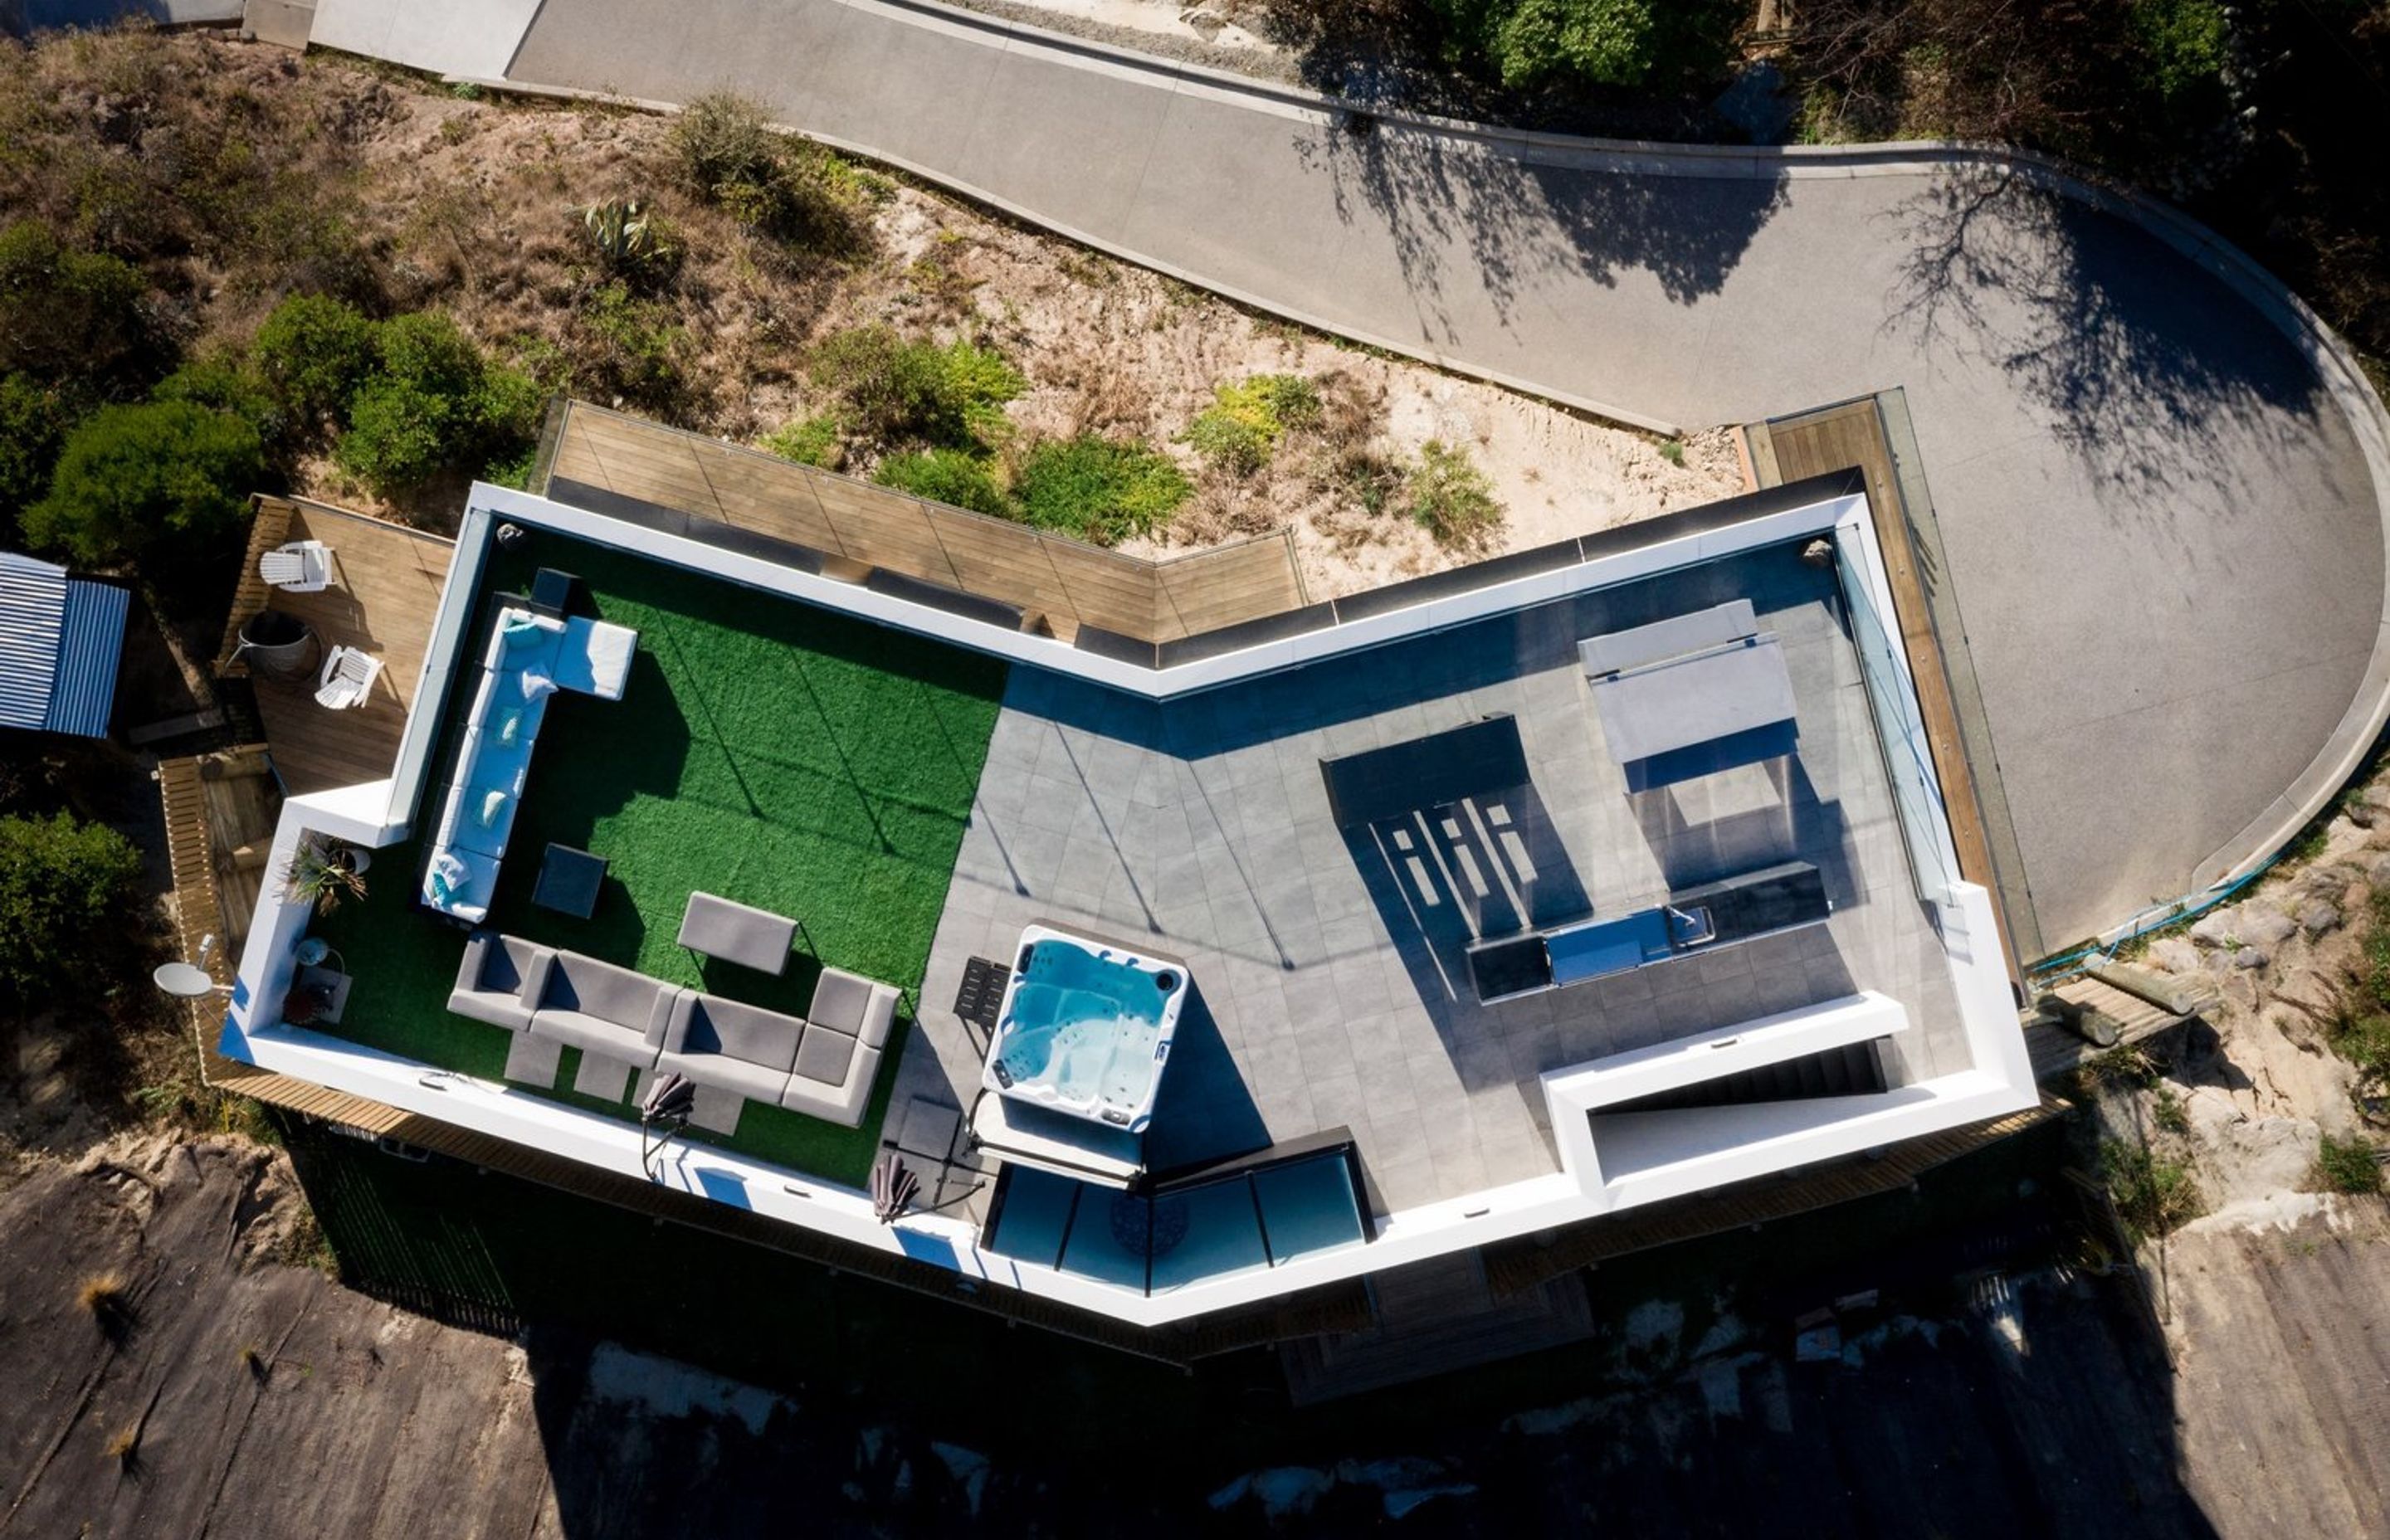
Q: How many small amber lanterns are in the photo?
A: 0